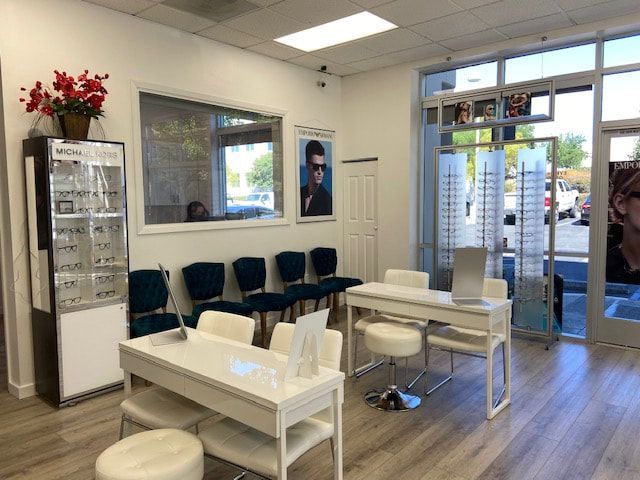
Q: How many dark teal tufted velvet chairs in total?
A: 5